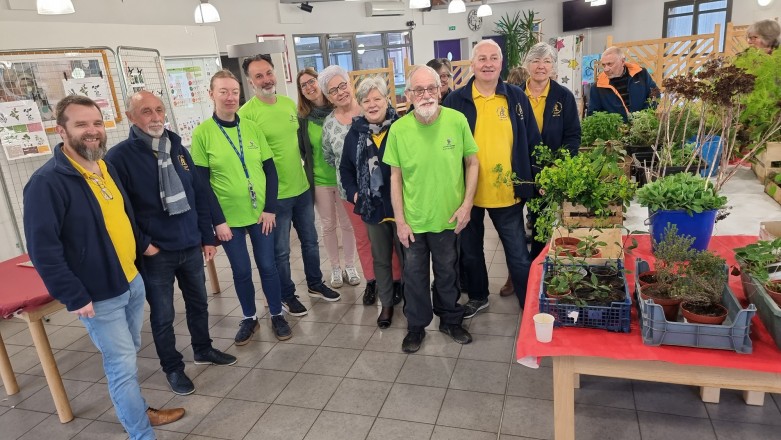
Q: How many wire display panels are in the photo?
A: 2